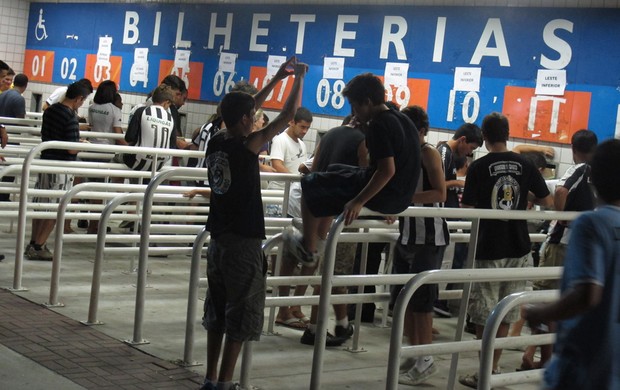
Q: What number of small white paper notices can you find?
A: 9